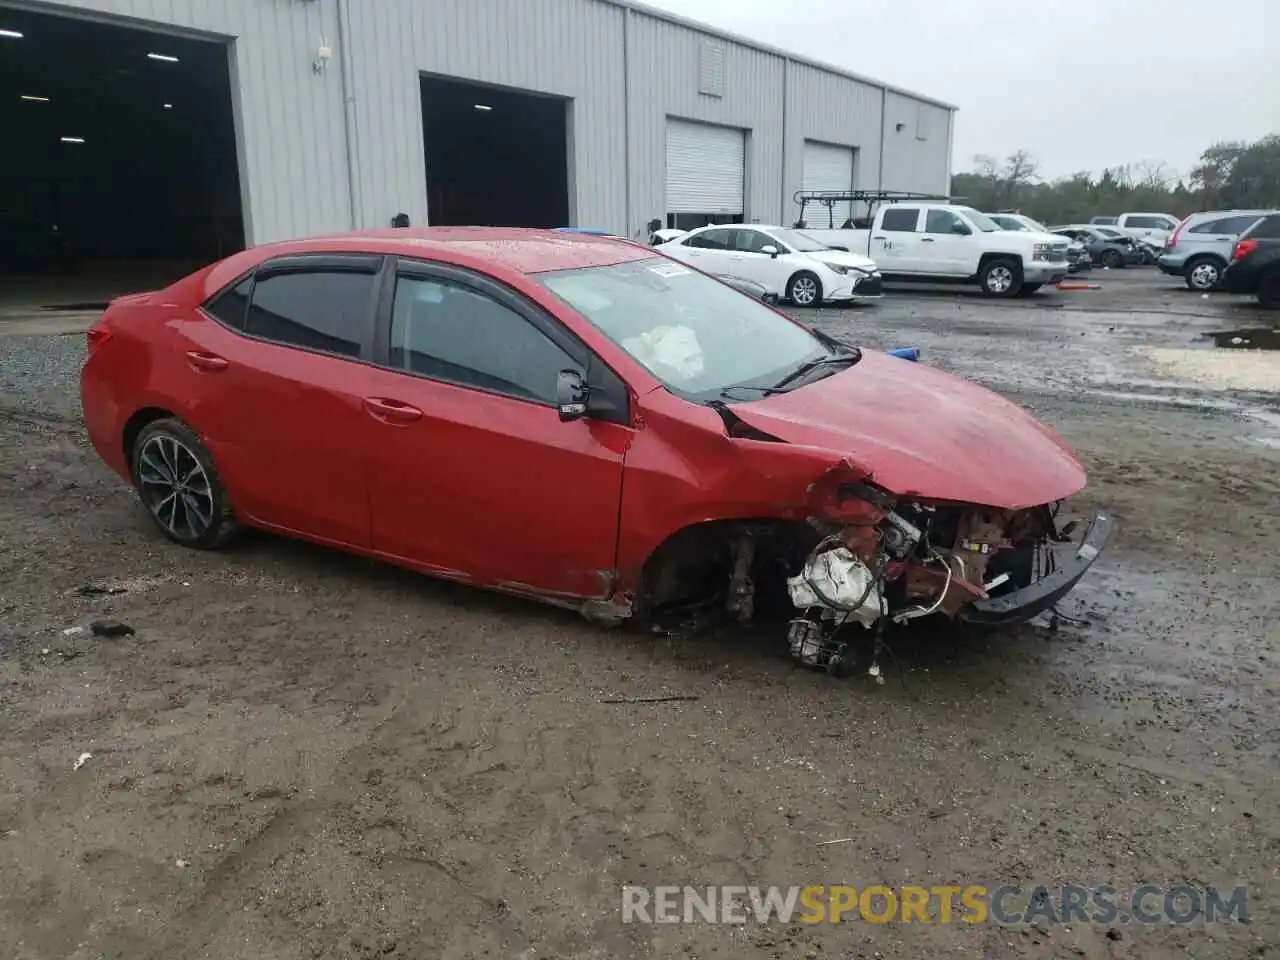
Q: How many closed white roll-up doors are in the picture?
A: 2